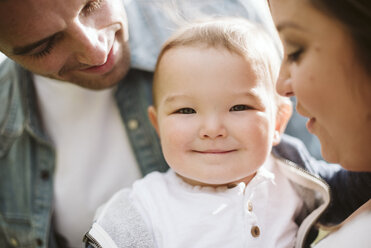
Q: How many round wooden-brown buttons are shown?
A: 2